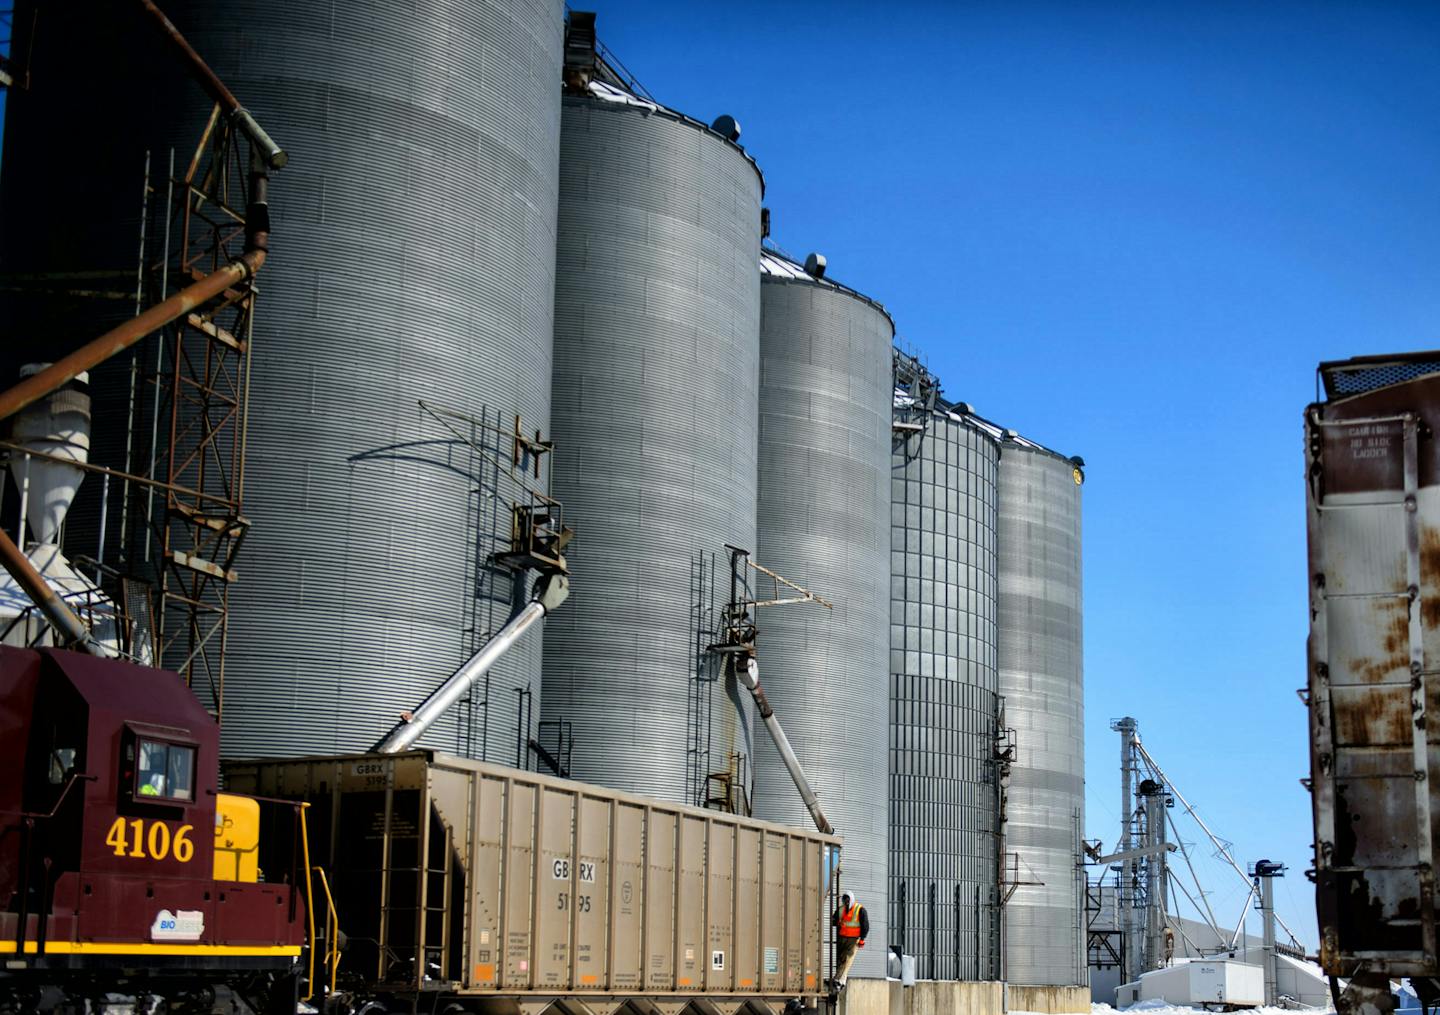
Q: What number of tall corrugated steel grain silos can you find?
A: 5